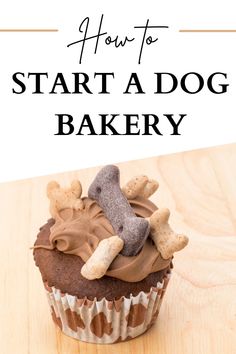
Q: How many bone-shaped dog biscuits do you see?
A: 5